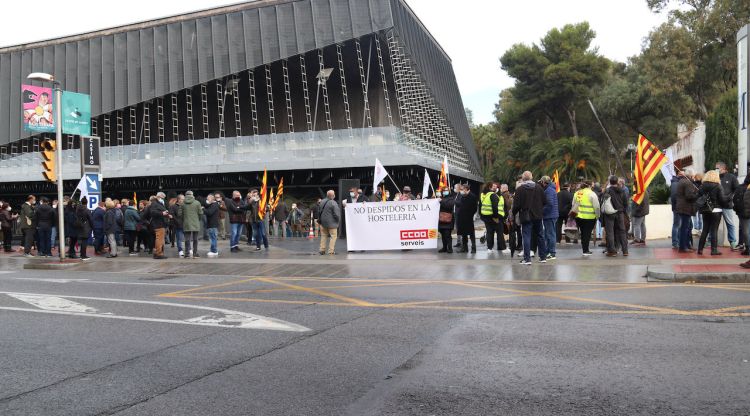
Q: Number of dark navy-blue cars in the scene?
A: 0